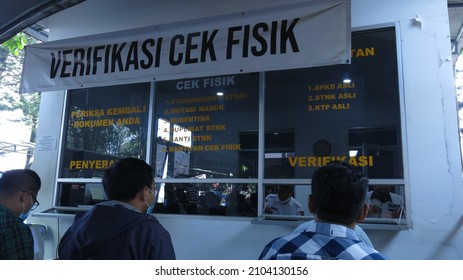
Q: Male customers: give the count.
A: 3